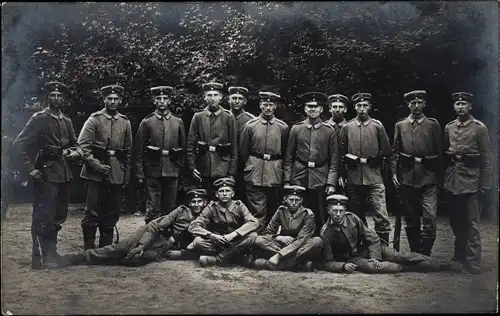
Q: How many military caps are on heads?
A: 15